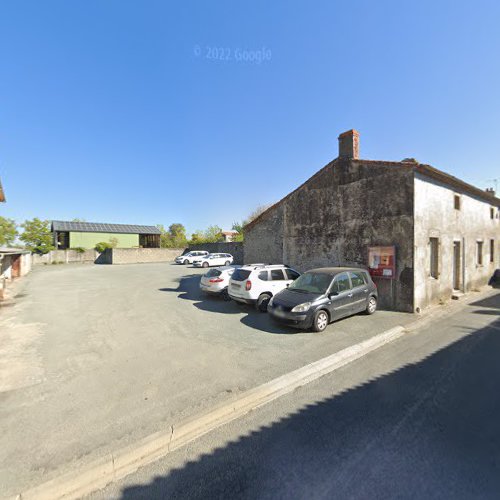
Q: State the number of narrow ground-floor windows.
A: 3